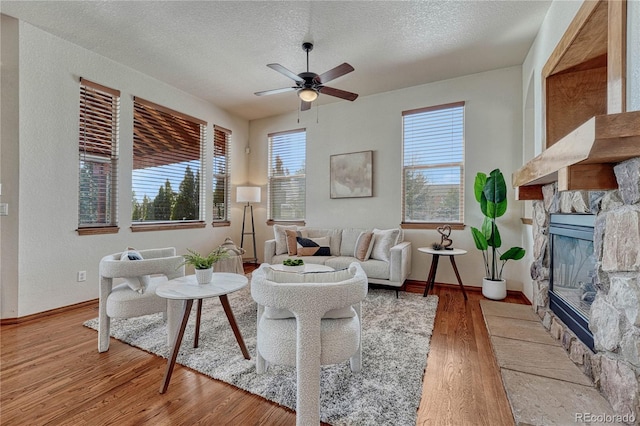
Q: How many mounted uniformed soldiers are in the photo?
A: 0